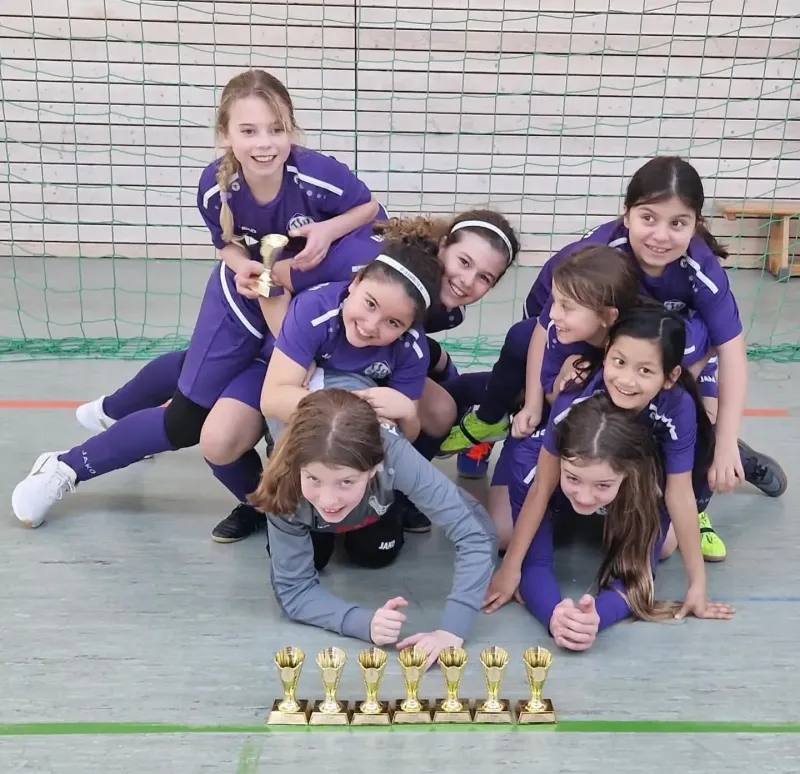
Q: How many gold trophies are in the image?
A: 8